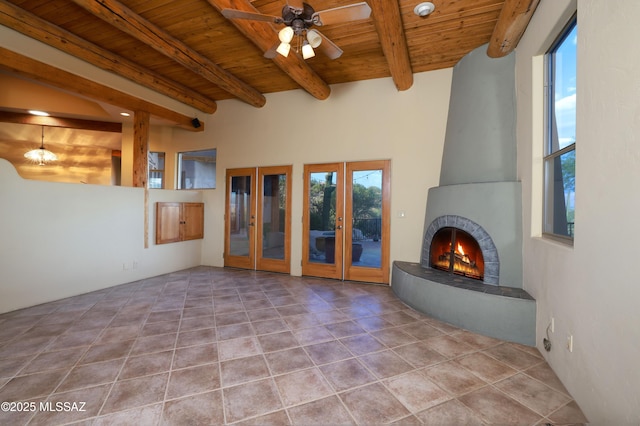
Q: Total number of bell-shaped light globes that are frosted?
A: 4